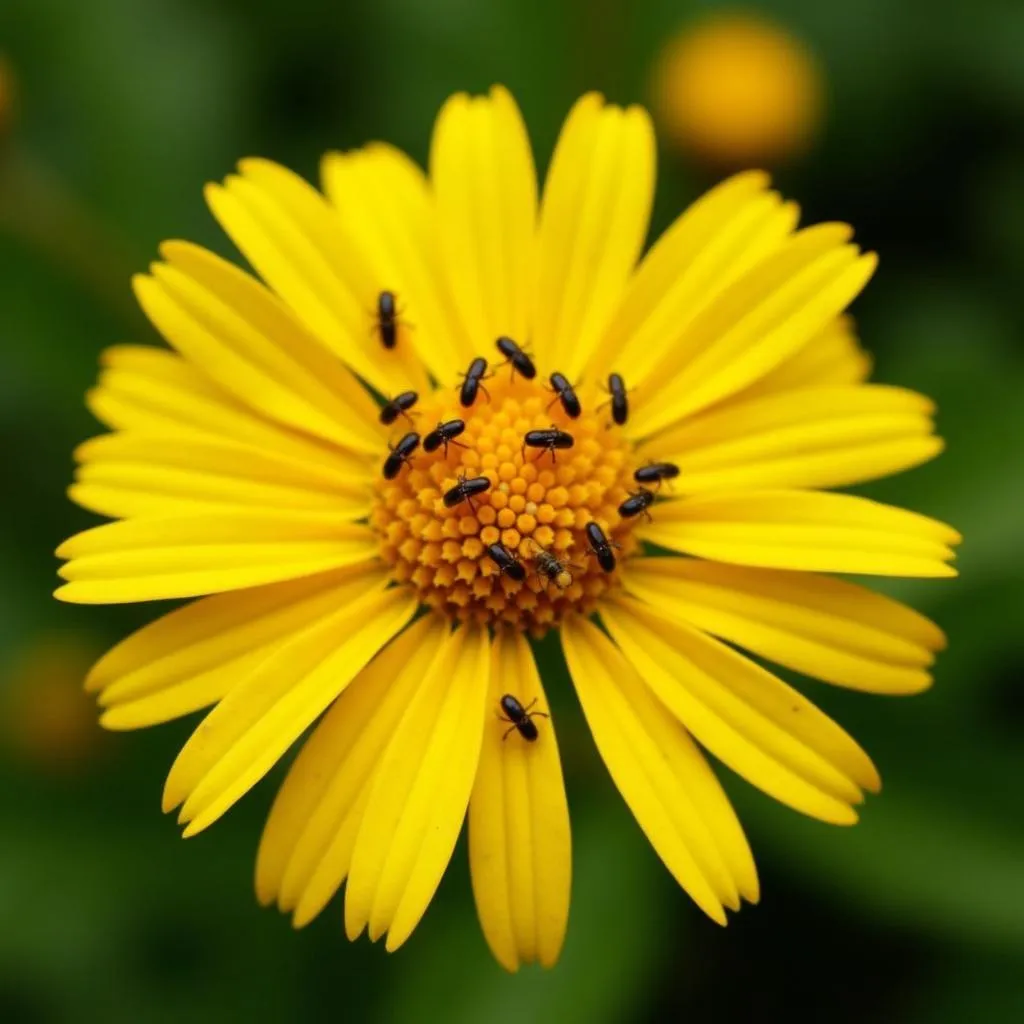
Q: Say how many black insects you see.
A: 15